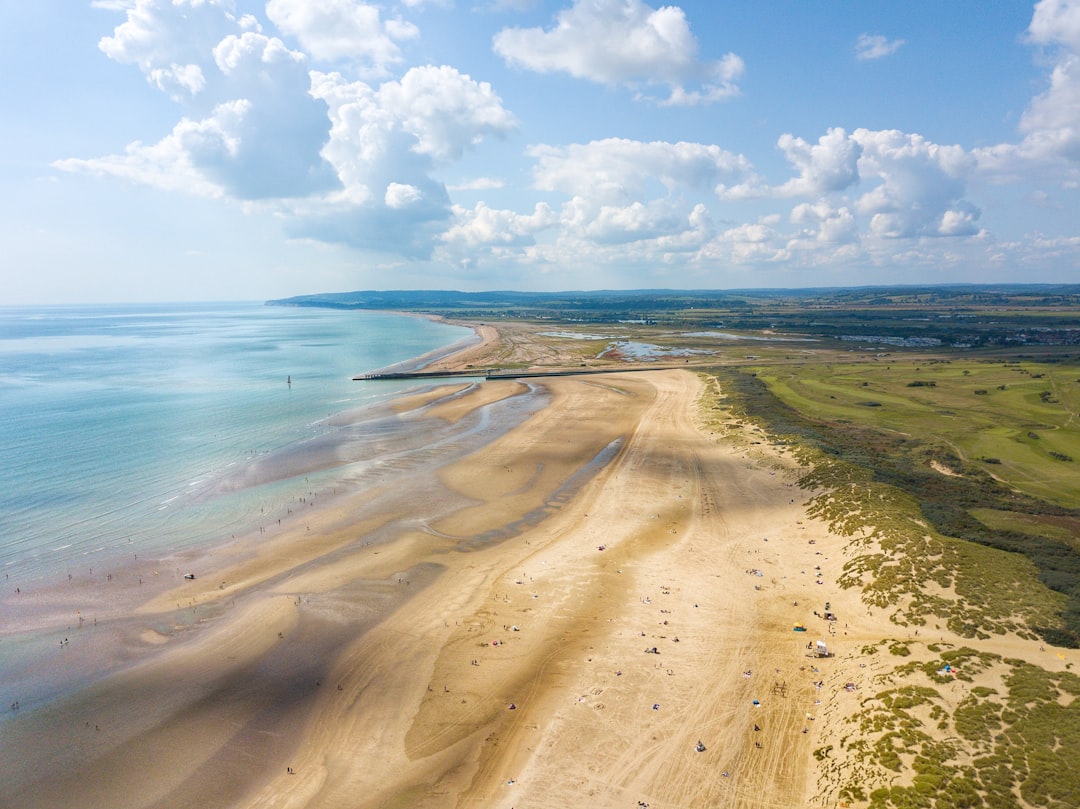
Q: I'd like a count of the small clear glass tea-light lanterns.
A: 0